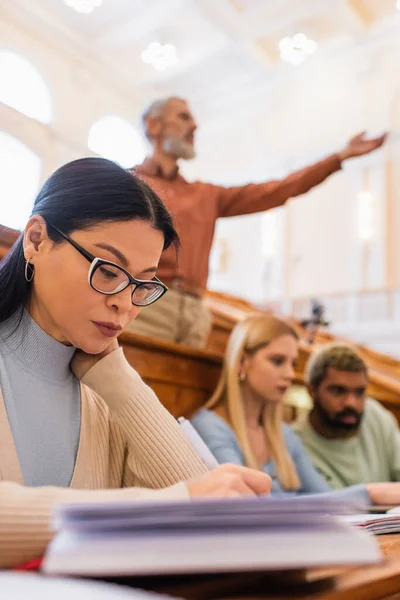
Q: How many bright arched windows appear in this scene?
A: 3